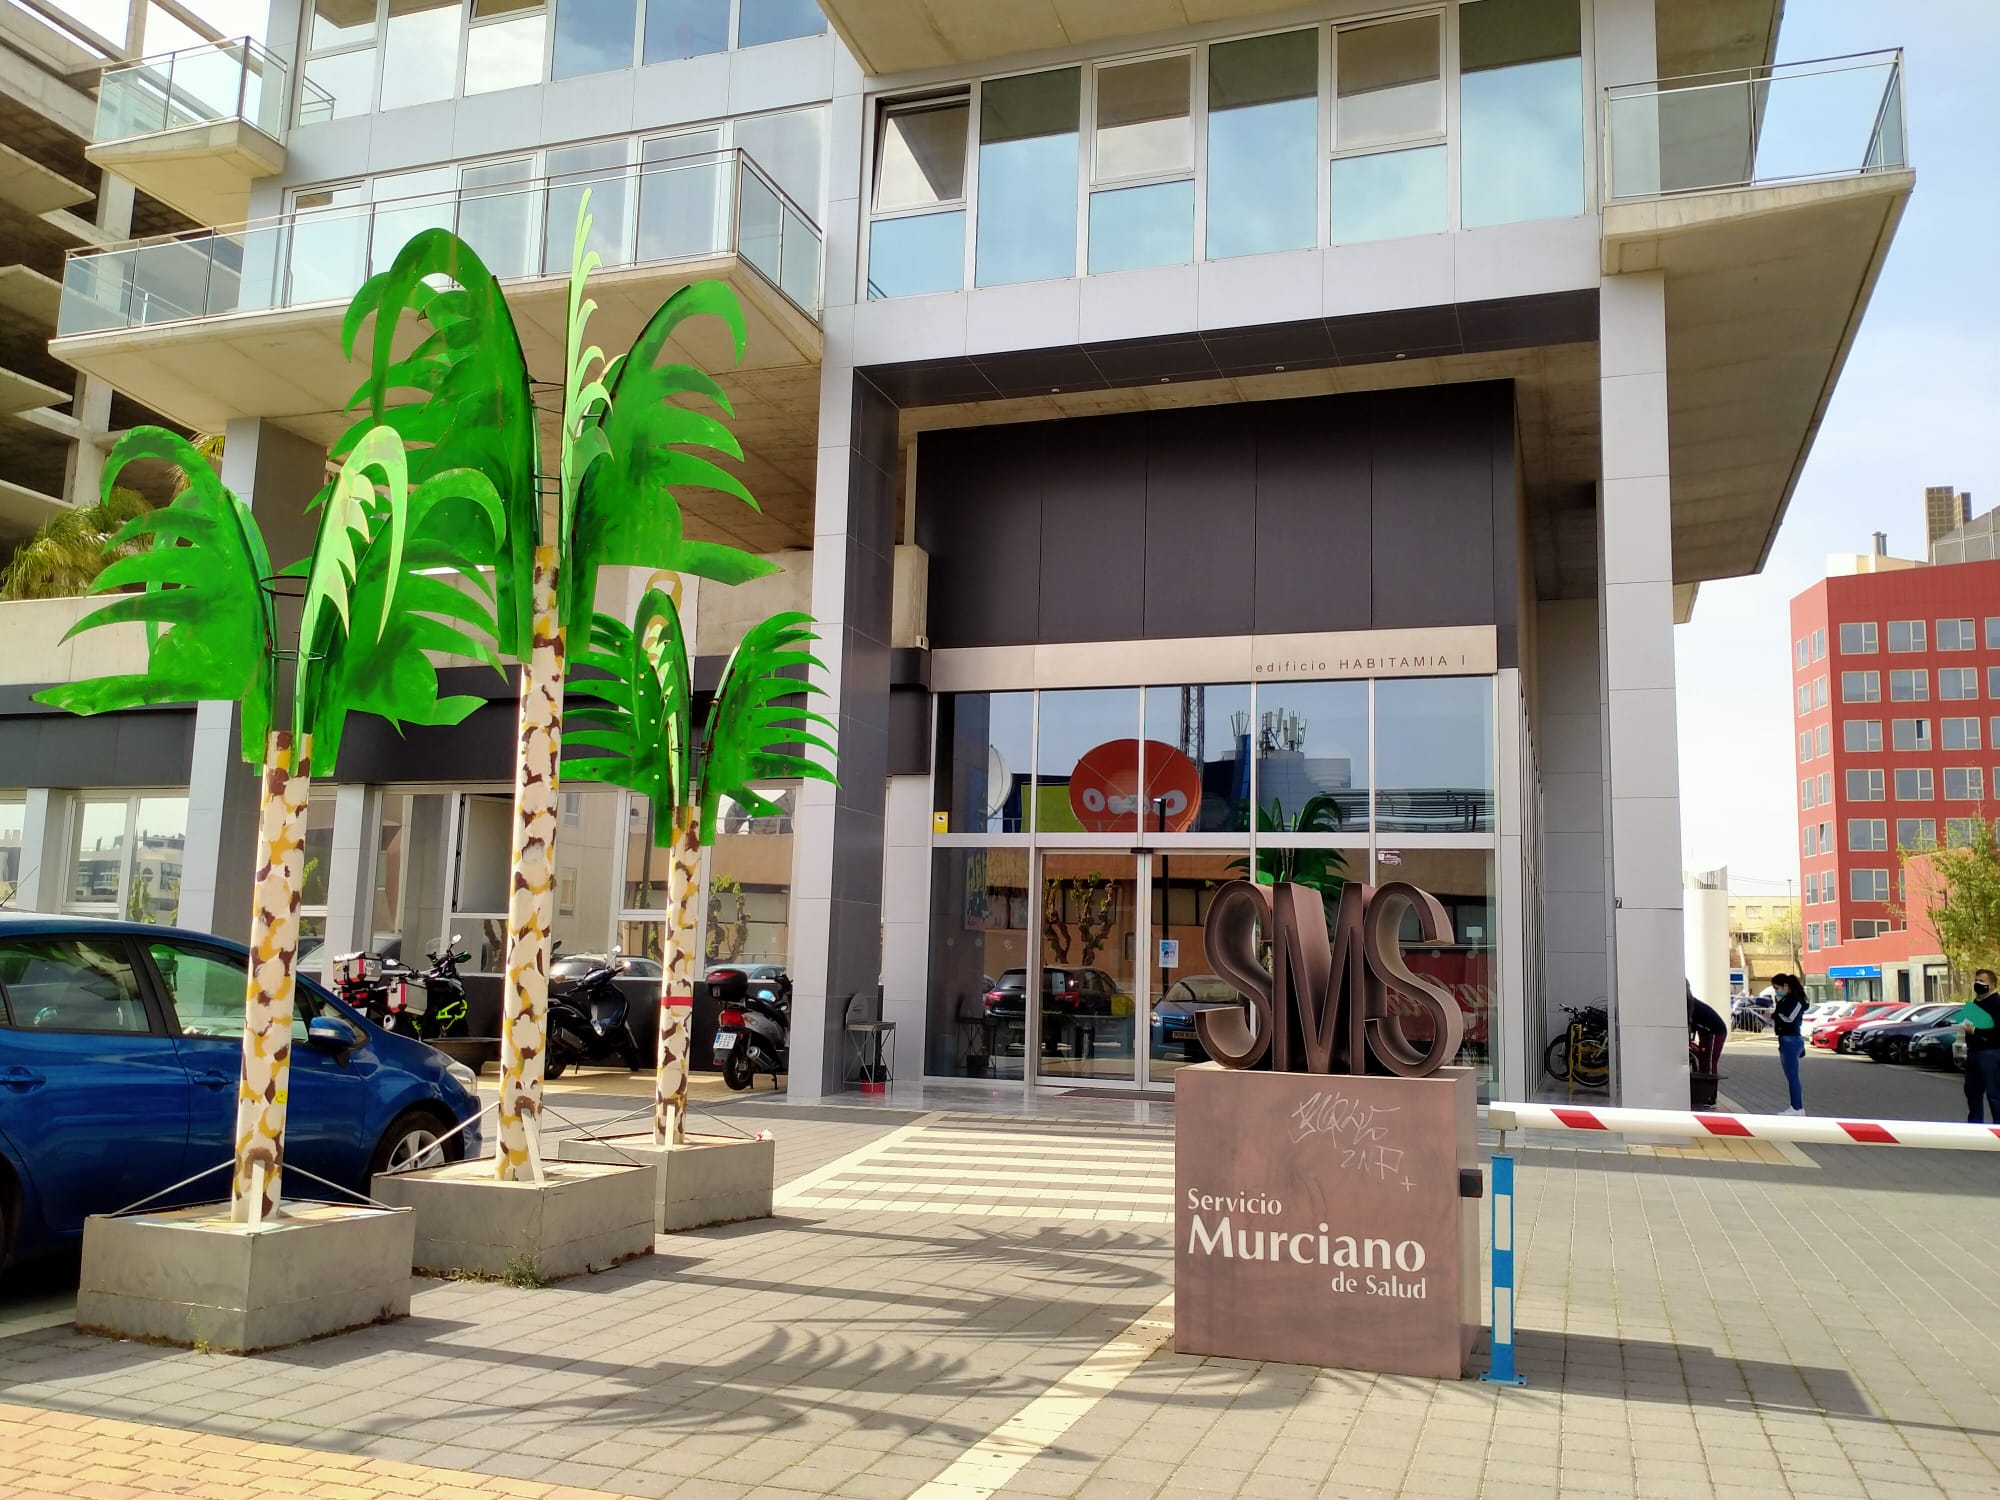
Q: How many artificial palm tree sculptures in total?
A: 3